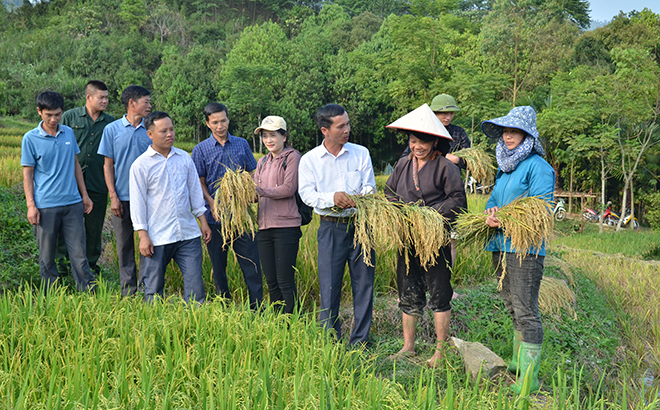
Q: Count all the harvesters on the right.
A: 3